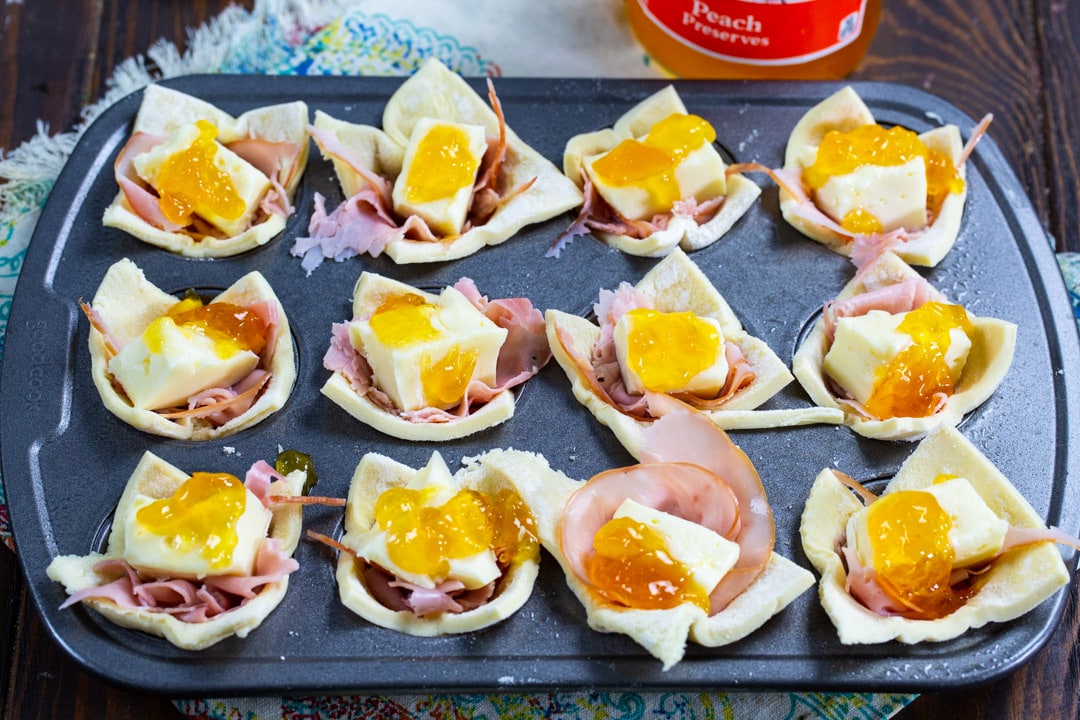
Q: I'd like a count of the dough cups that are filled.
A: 12